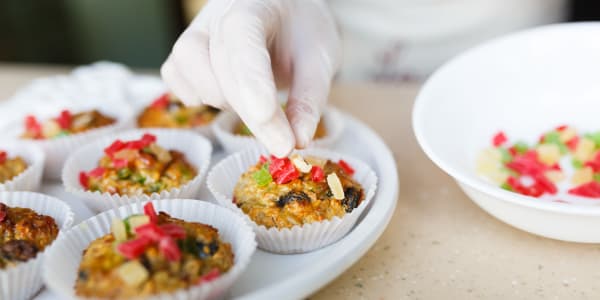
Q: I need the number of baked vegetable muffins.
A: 8